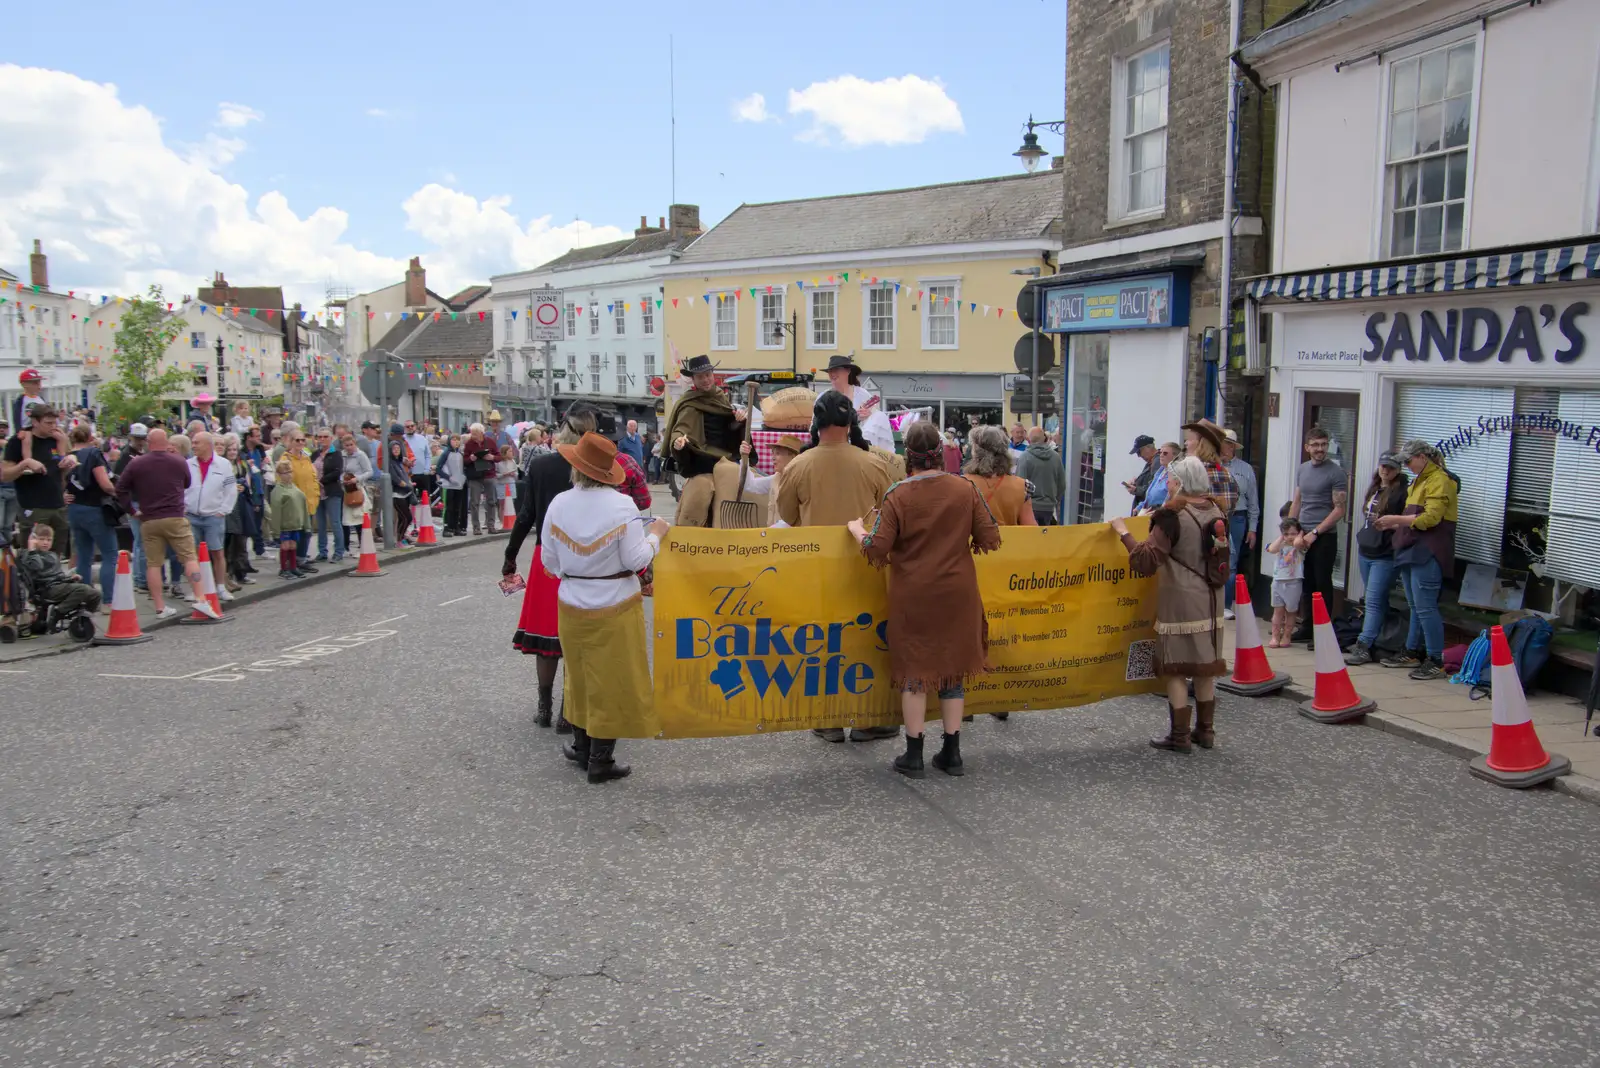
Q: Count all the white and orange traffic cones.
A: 8